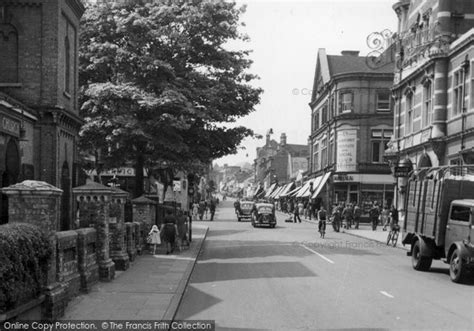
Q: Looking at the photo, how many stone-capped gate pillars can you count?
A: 4